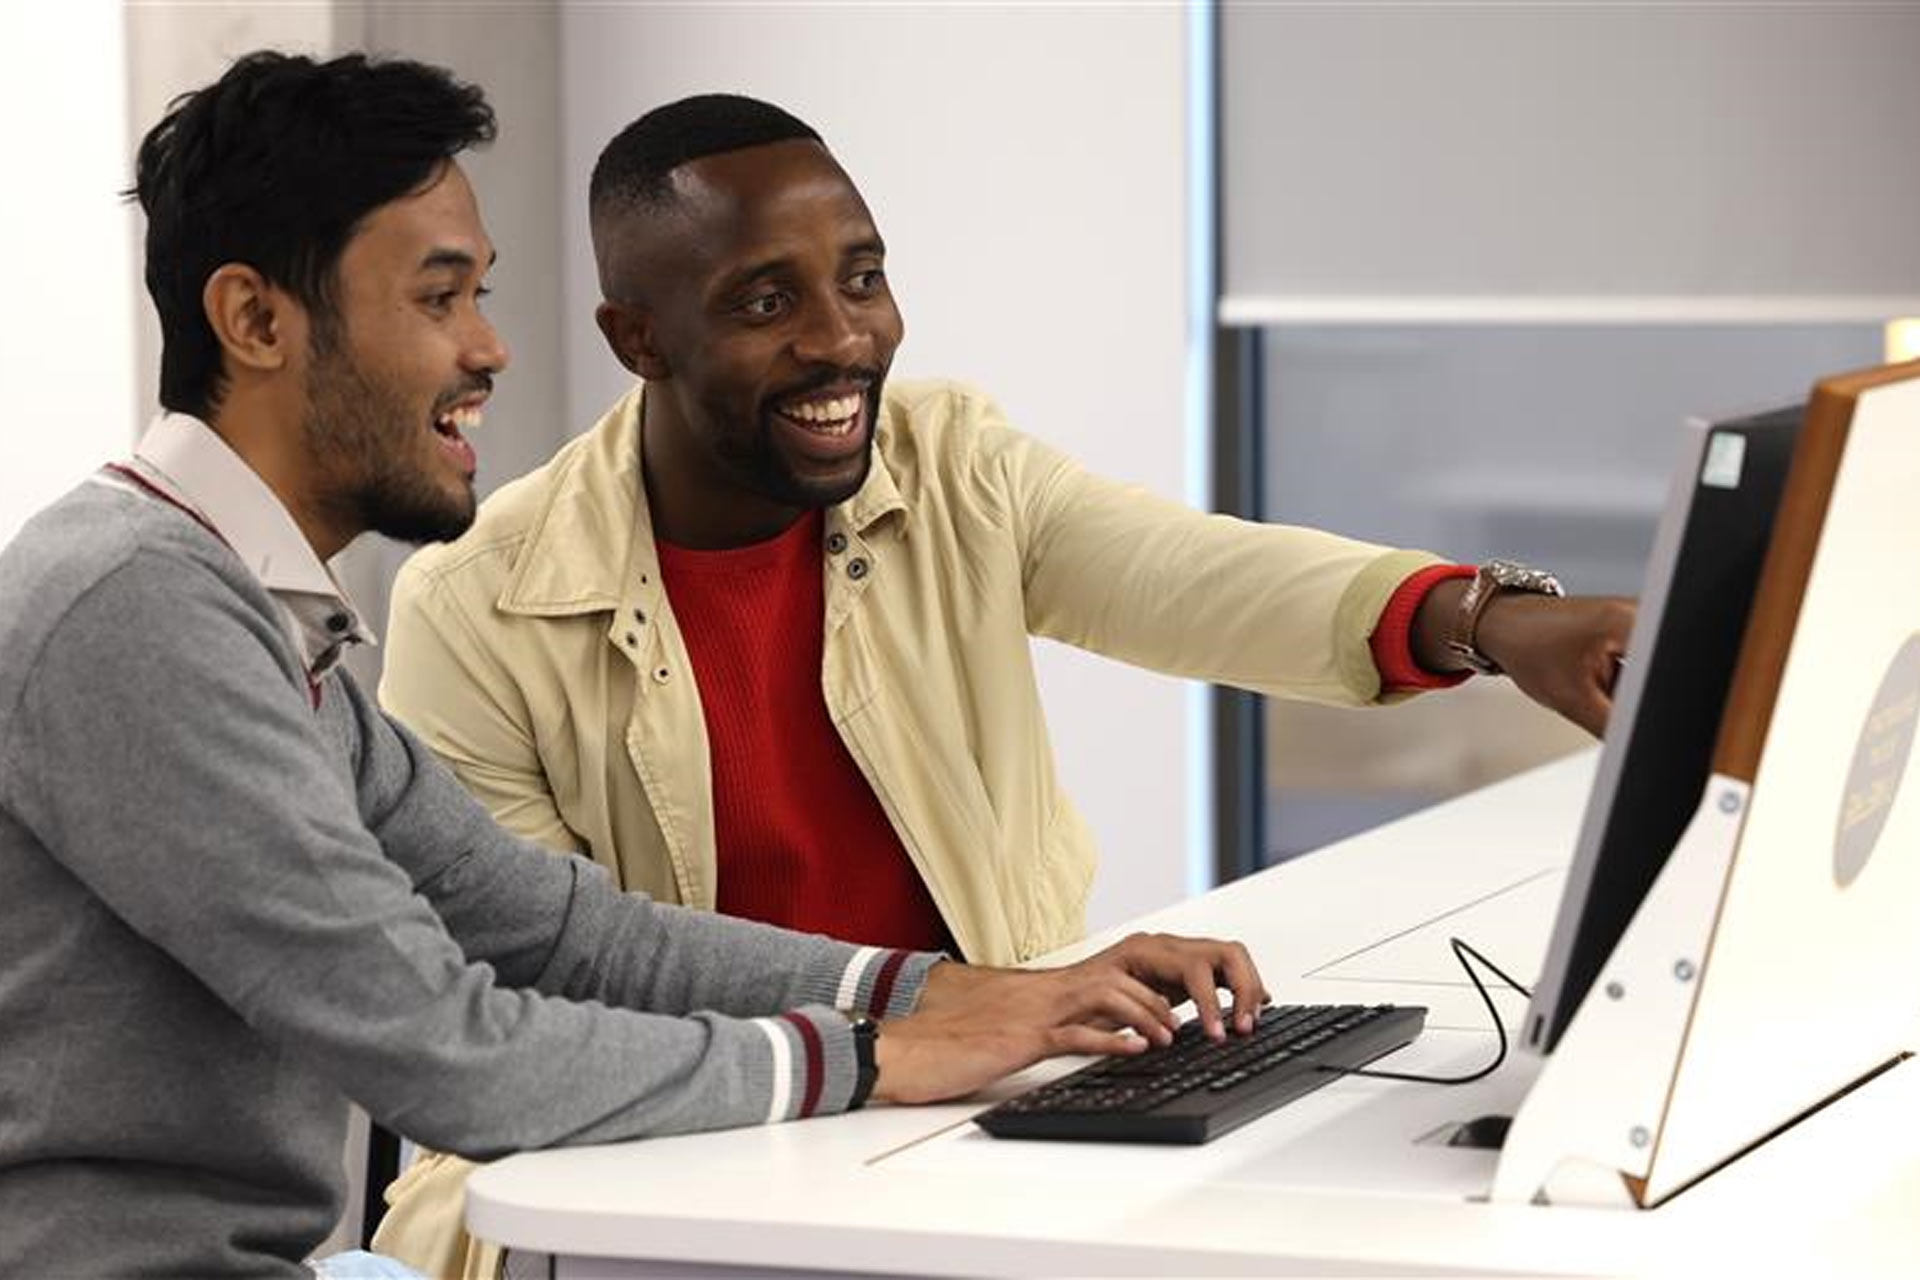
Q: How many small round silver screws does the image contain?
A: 4